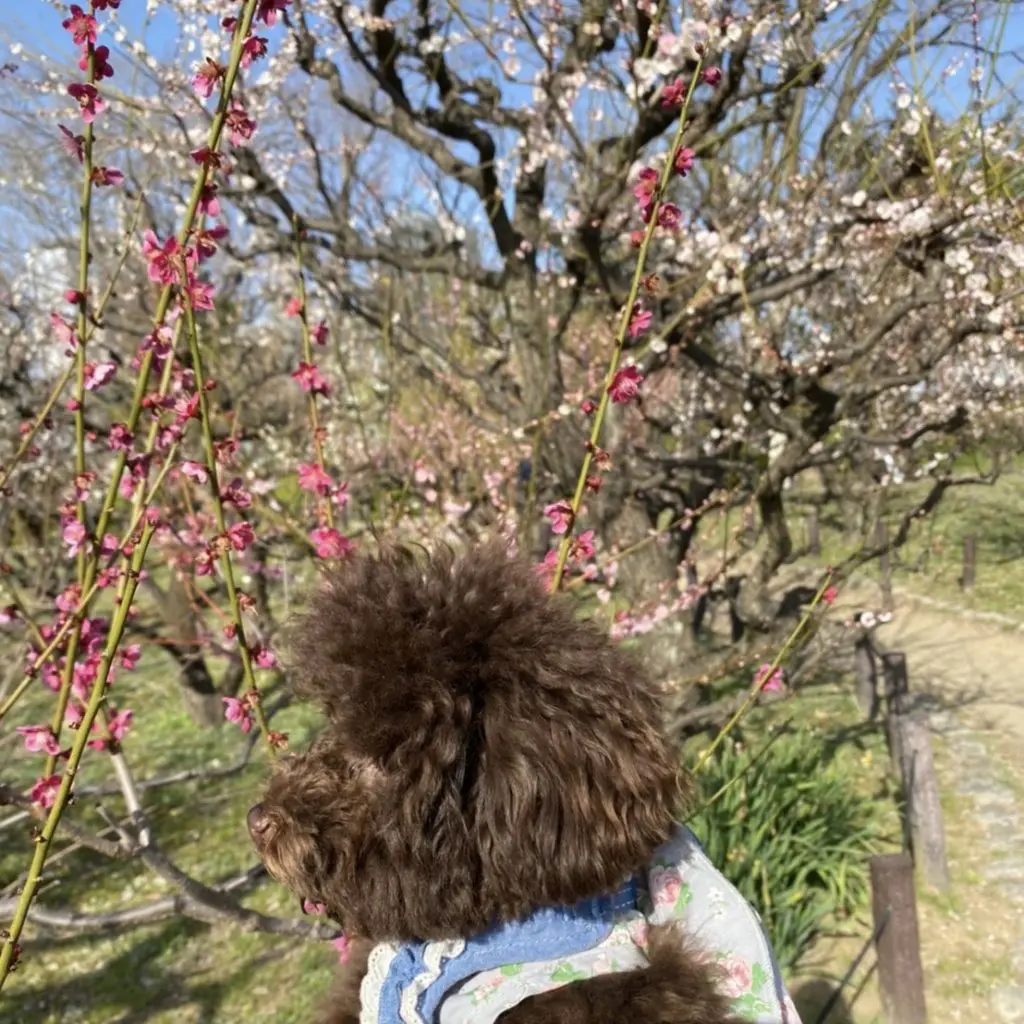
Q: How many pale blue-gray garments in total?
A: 1